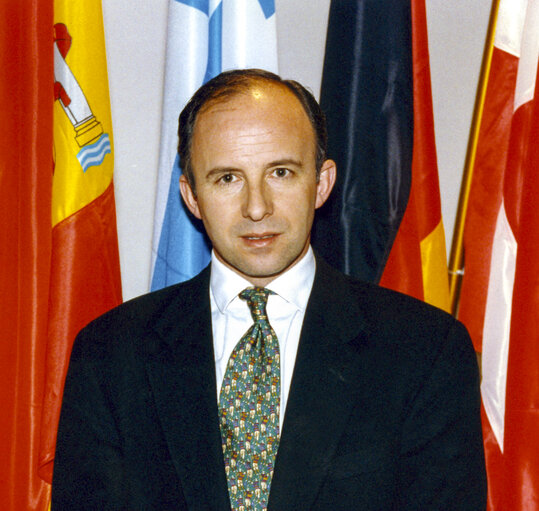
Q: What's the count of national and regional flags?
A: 4